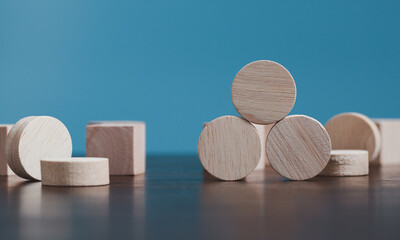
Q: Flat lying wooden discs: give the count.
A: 2